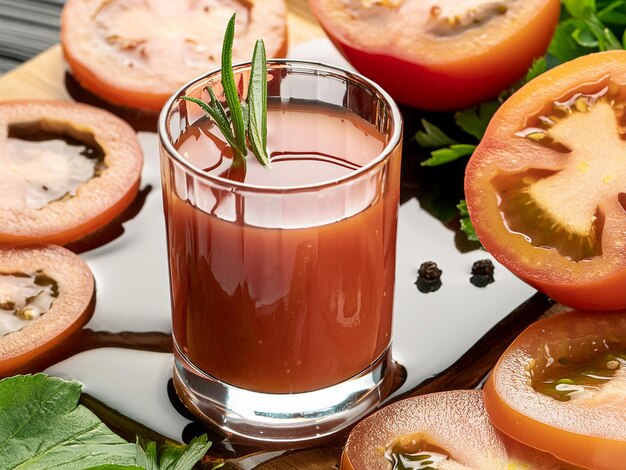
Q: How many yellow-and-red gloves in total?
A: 0